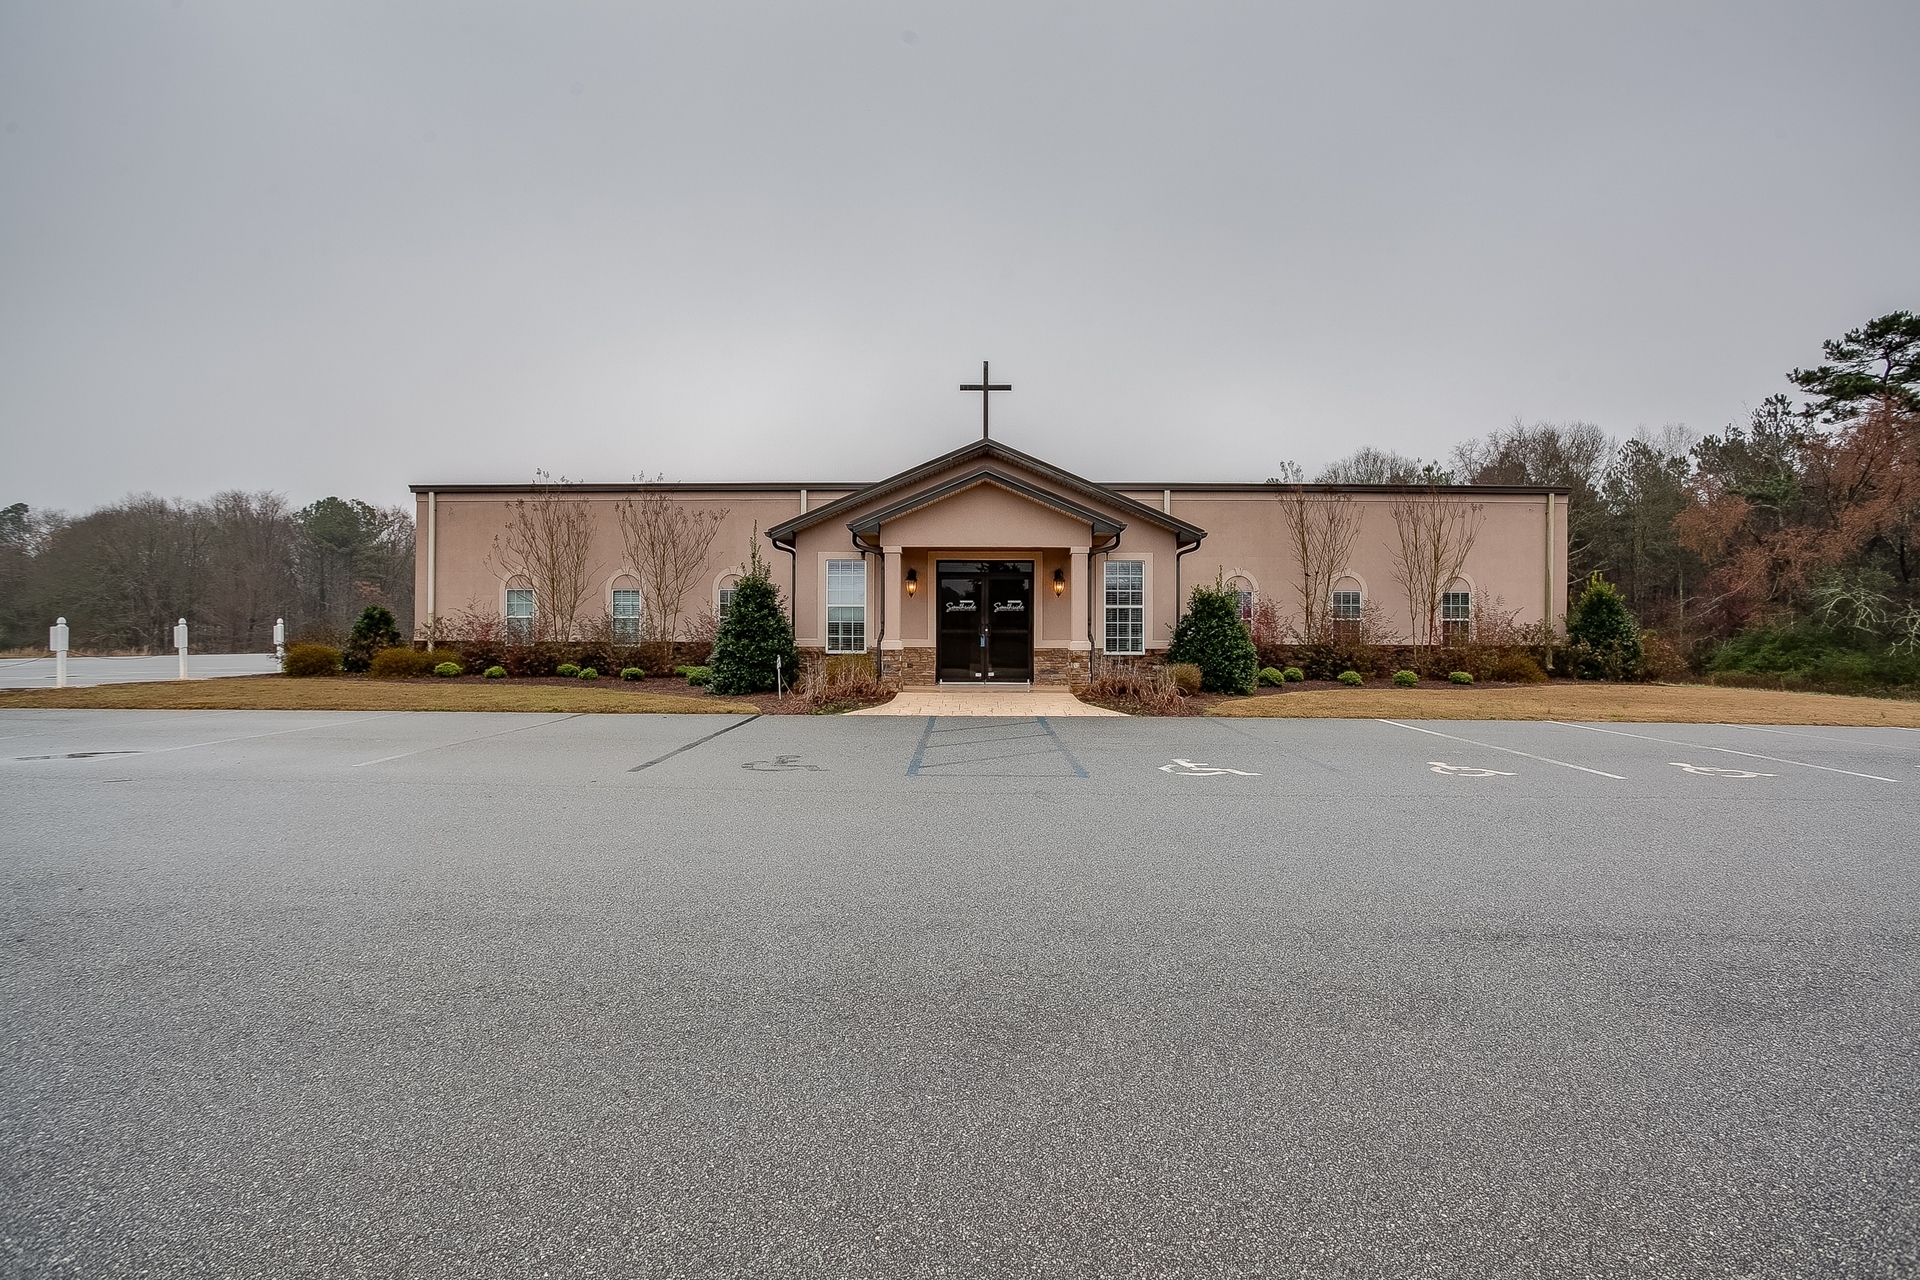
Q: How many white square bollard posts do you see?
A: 3